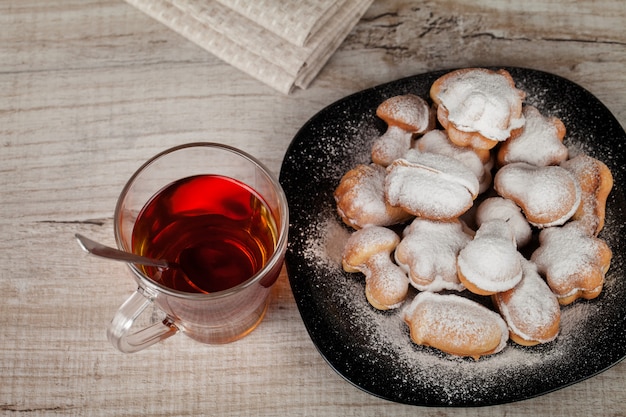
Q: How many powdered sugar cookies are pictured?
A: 15